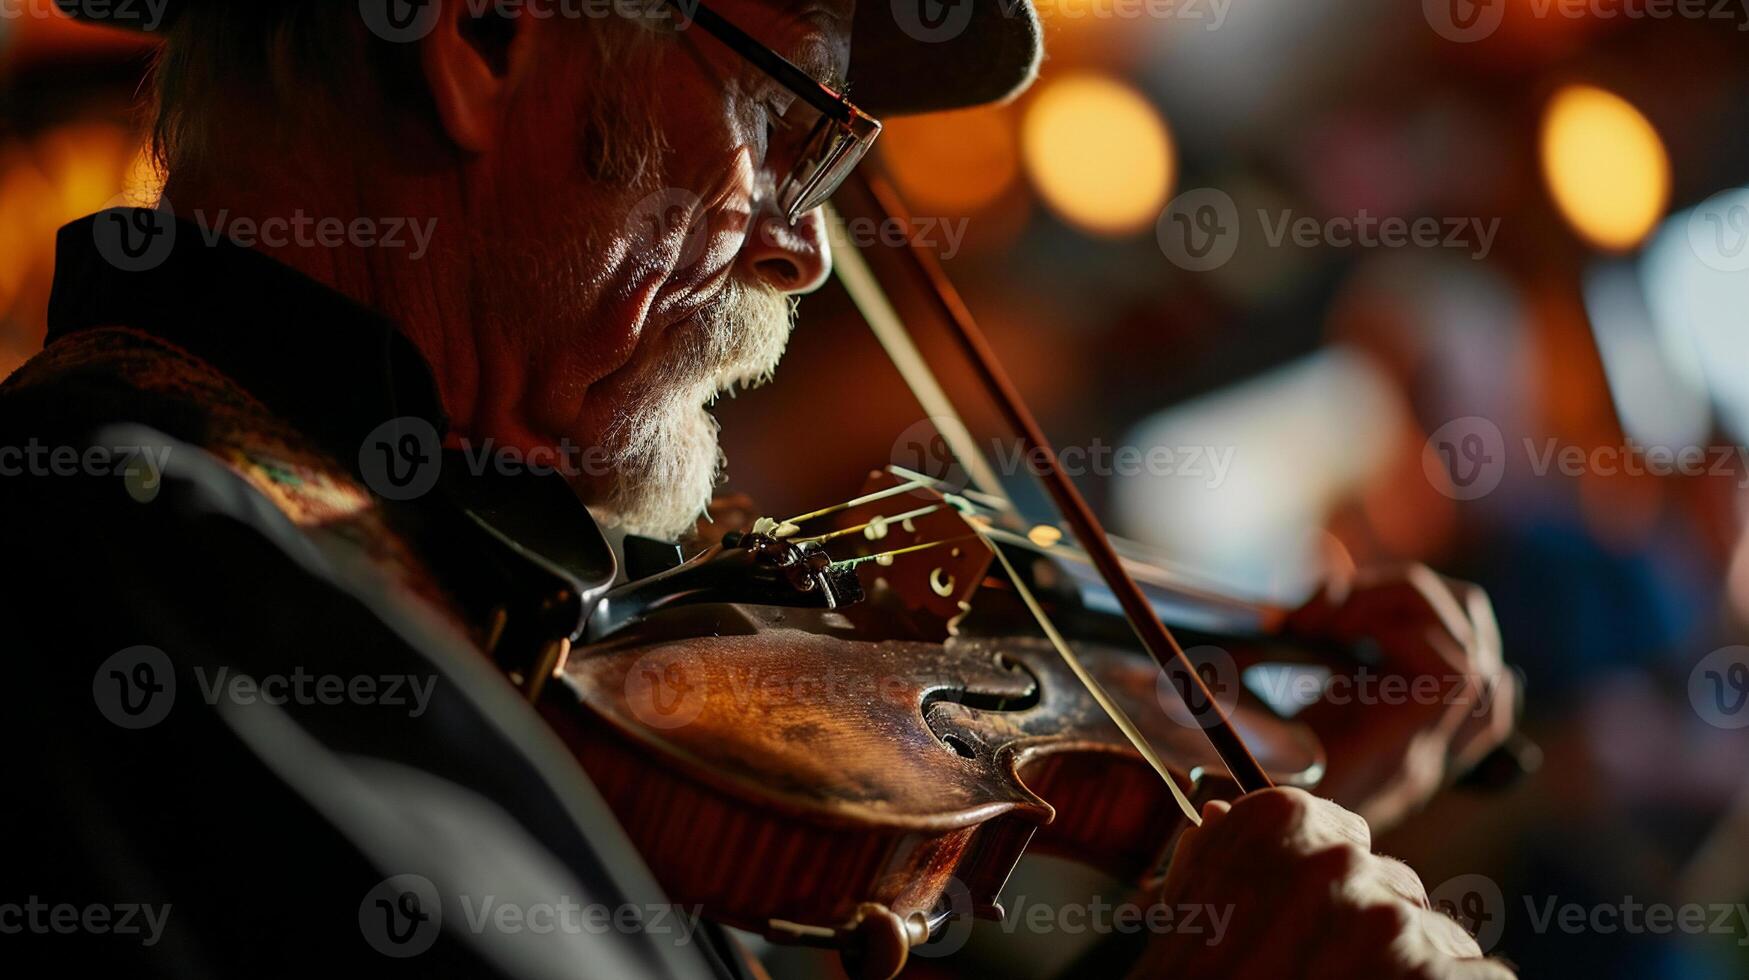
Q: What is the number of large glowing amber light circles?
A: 2